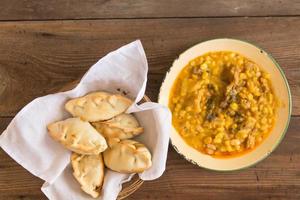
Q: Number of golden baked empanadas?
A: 5